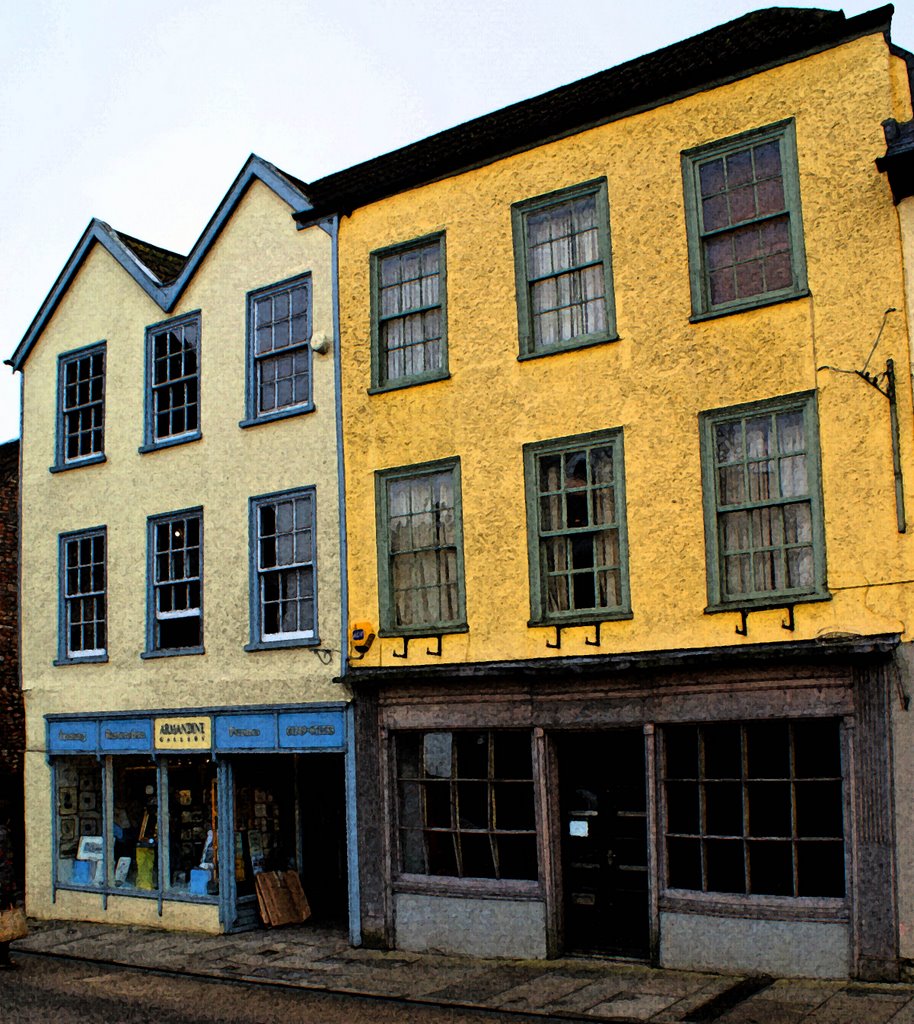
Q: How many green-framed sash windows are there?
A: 6